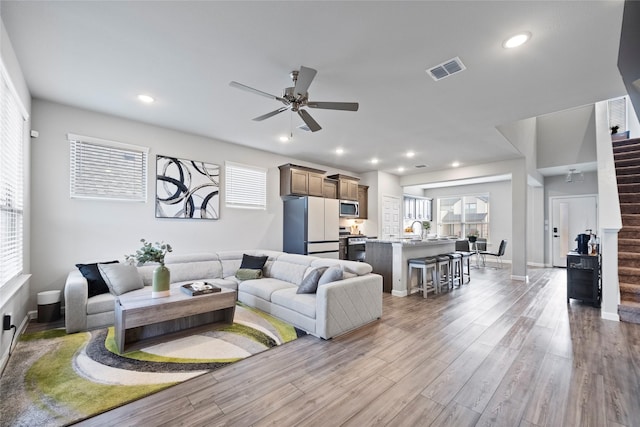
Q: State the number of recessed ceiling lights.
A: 8